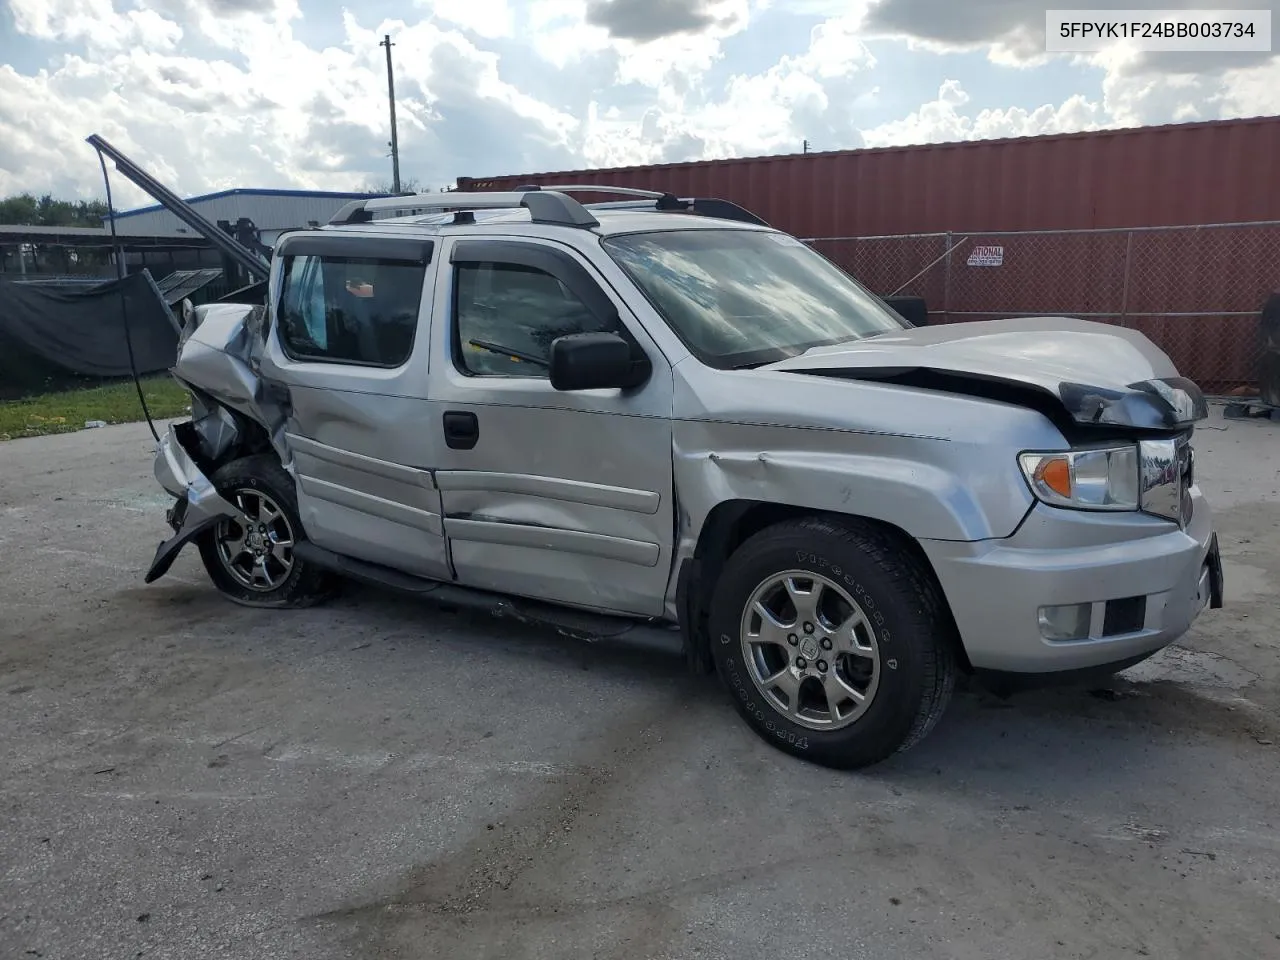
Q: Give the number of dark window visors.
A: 2